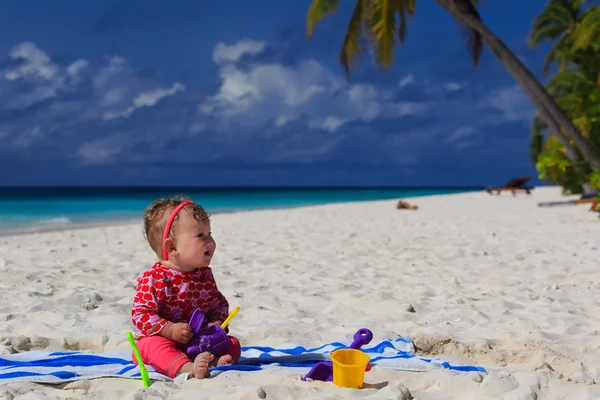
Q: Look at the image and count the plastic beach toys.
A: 5